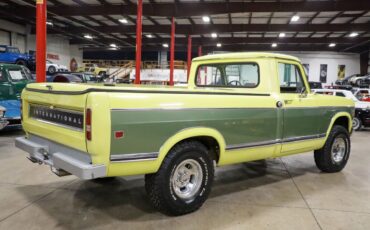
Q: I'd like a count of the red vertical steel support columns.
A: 5